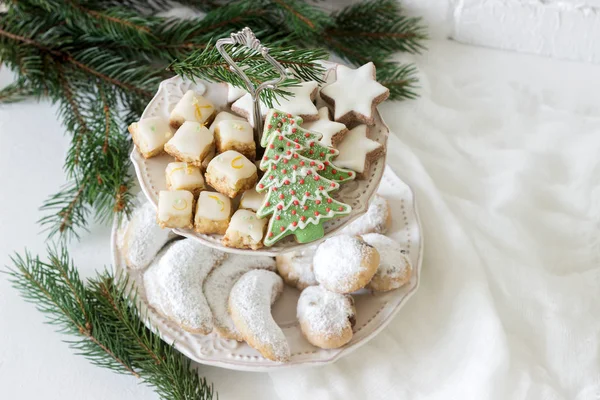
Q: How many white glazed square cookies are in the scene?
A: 11